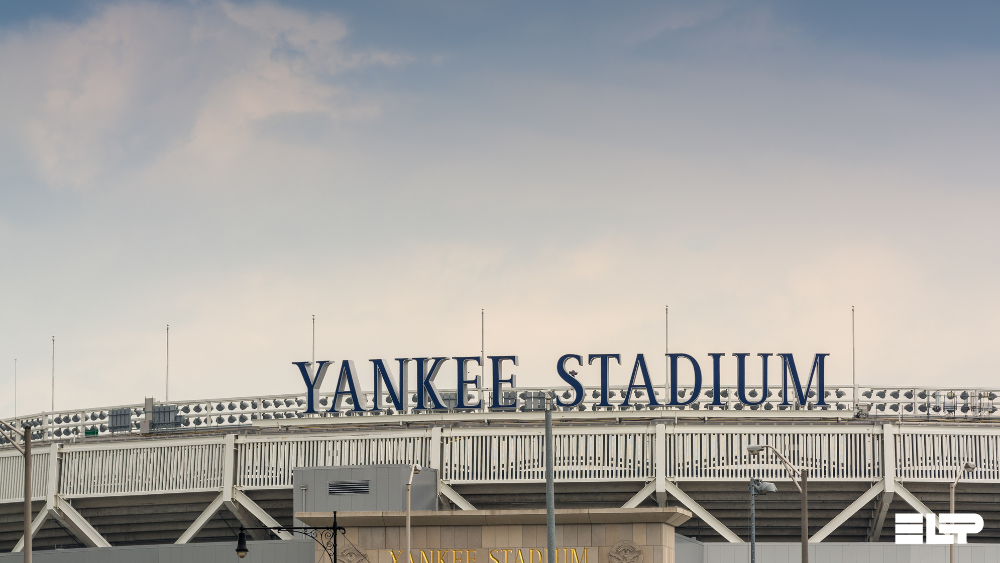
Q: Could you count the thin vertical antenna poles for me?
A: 7